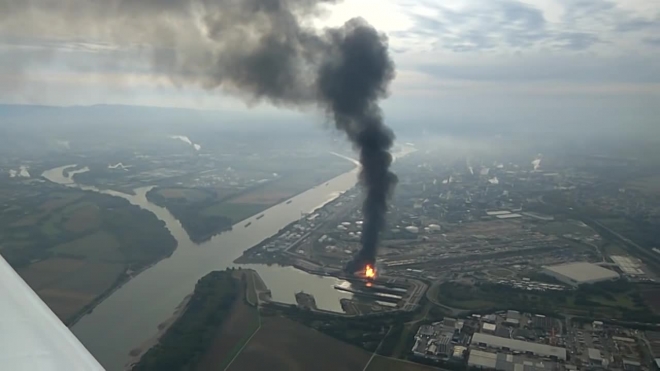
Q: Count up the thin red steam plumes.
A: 0